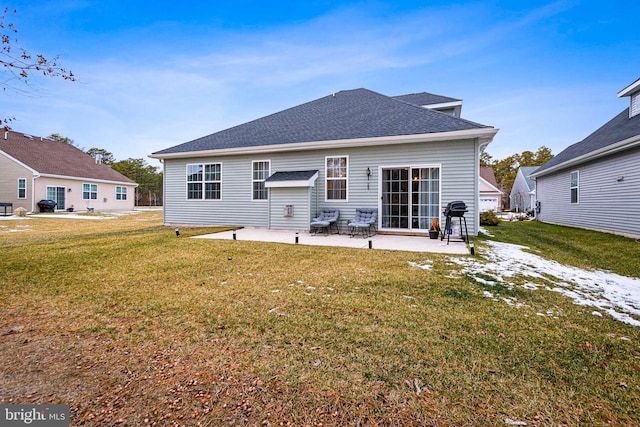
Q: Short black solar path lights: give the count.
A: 5